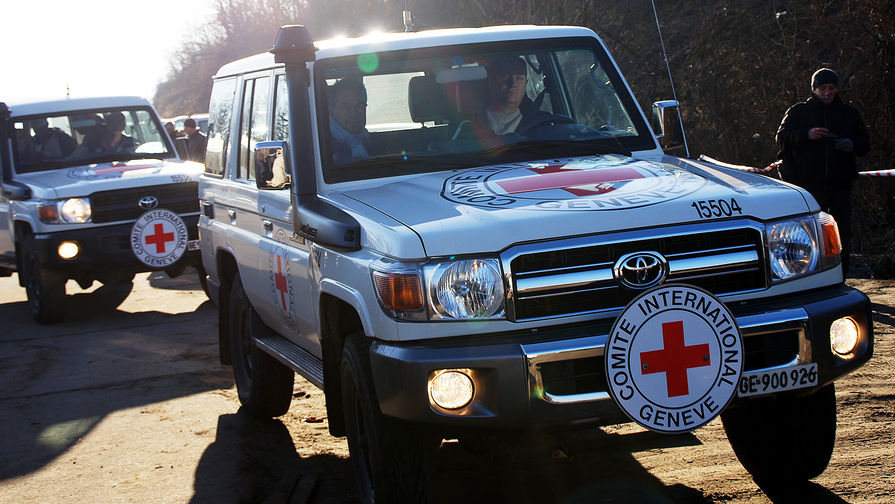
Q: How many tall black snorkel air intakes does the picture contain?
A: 2